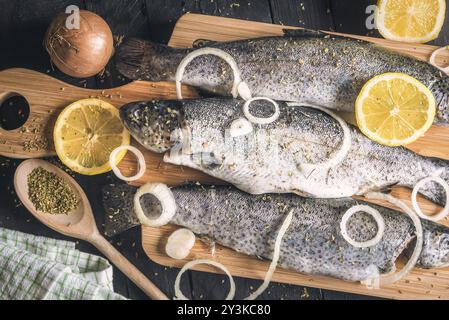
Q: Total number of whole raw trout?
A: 3